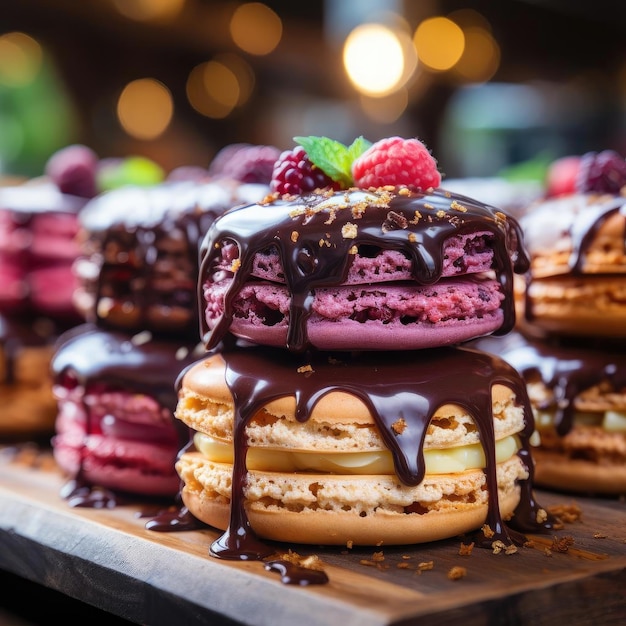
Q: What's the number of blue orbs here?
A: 0